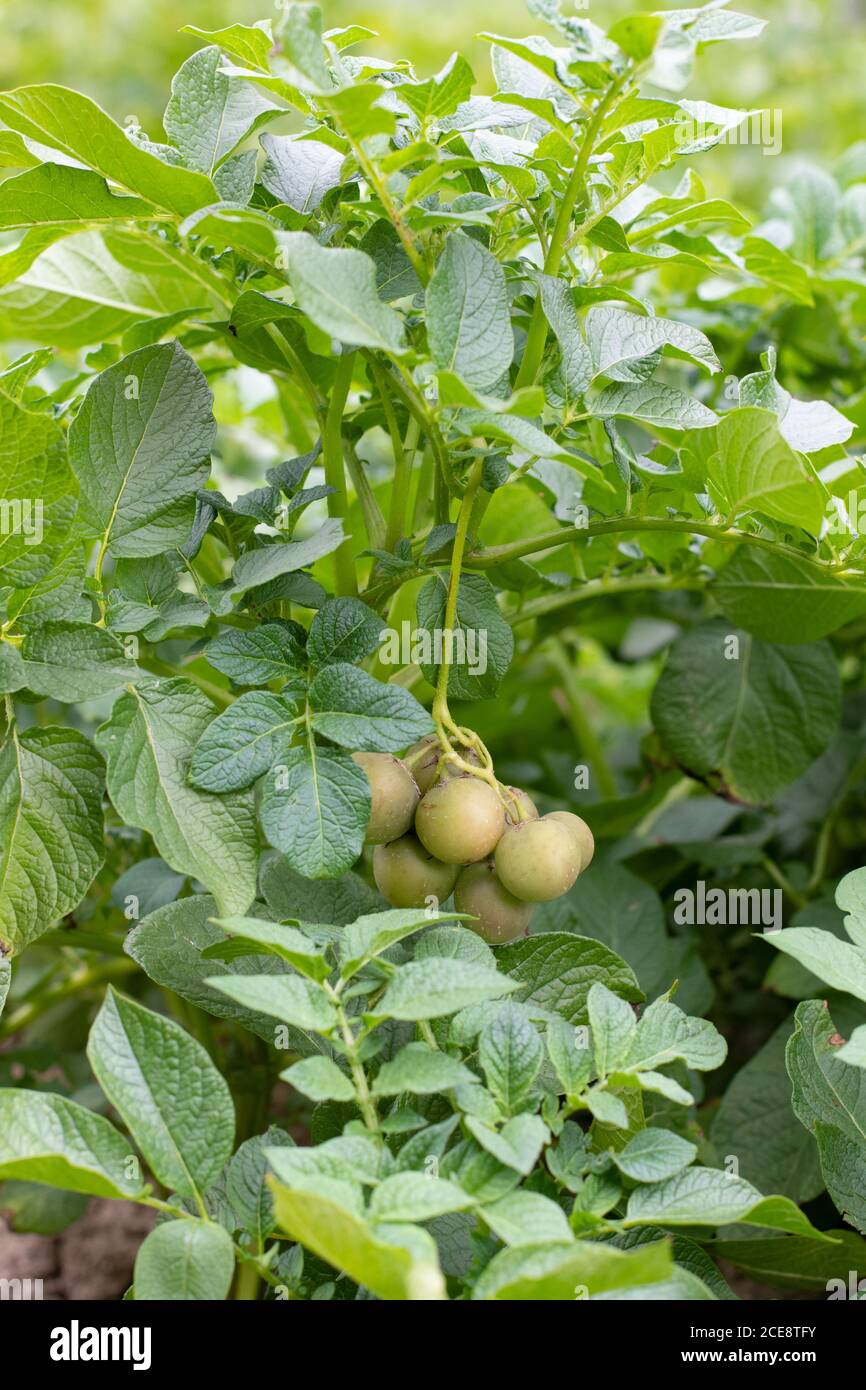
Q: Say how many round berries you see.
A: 8